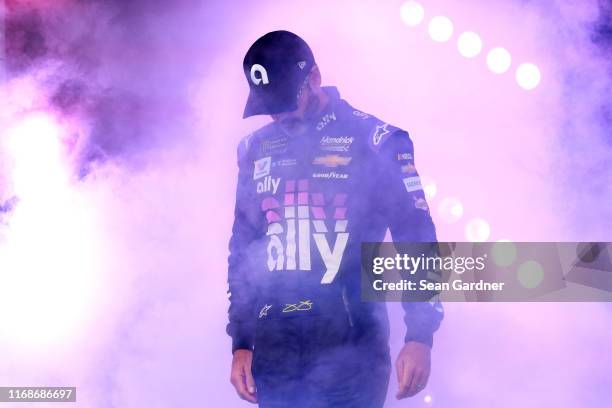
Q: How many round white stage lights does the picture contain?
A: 10